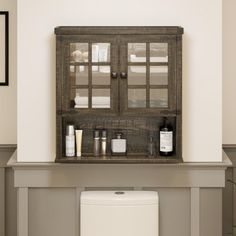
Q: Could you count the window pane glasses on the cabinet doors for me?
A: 12